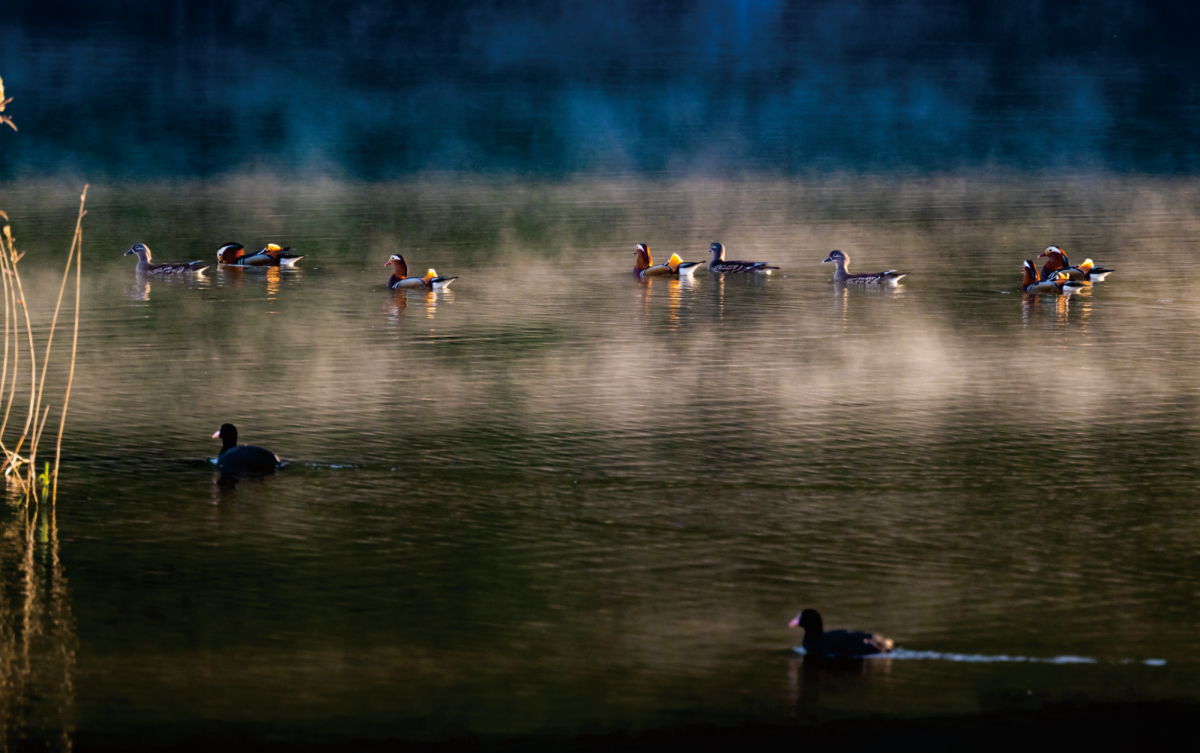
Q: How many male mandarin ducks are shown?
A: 5